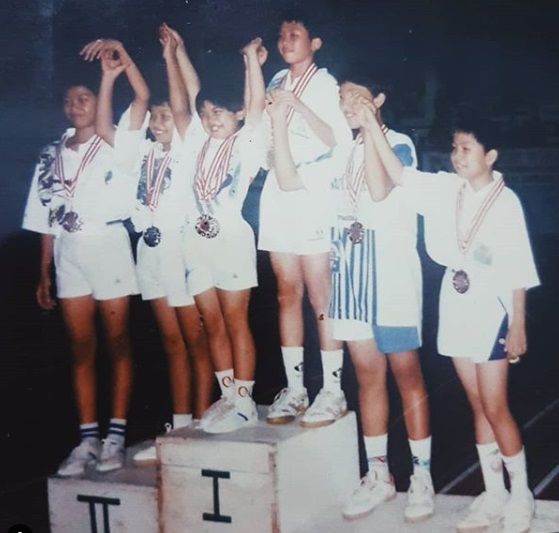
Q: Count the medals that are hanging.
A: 5